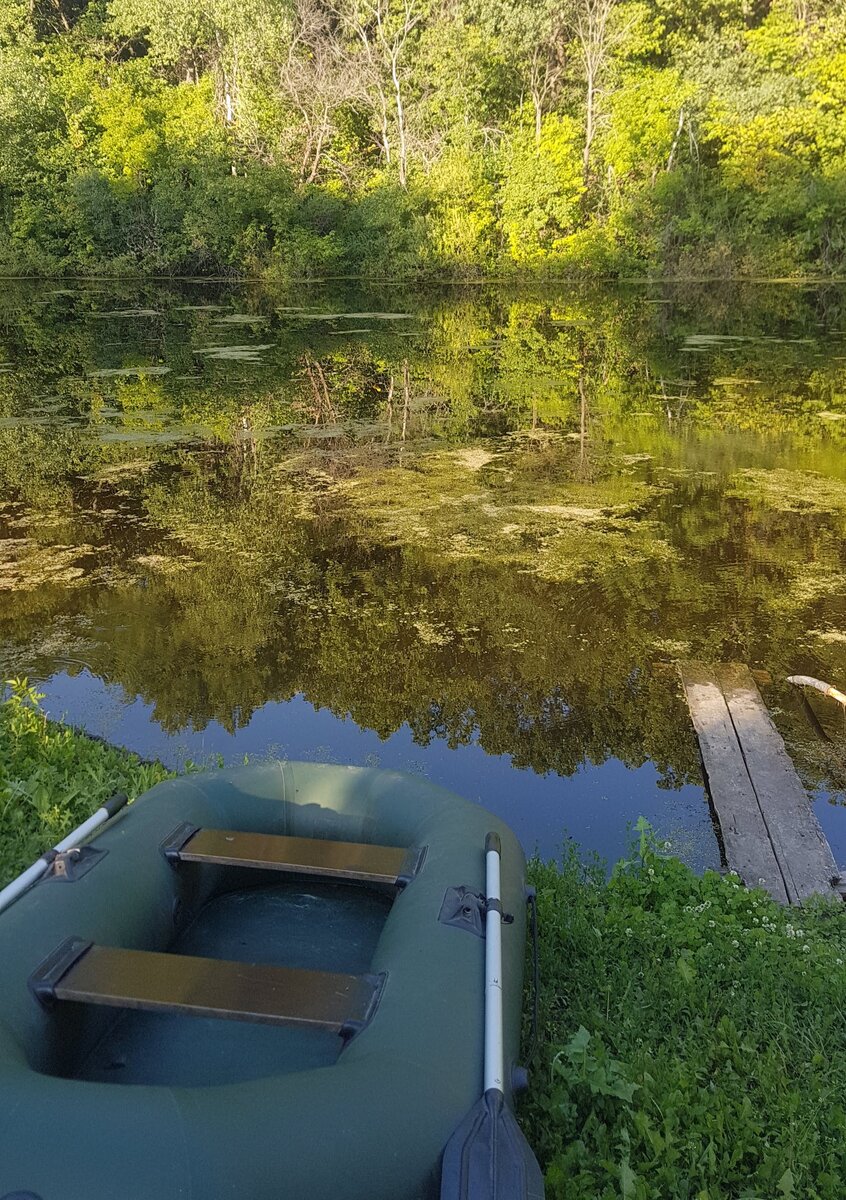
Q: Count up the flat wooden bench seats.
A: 2